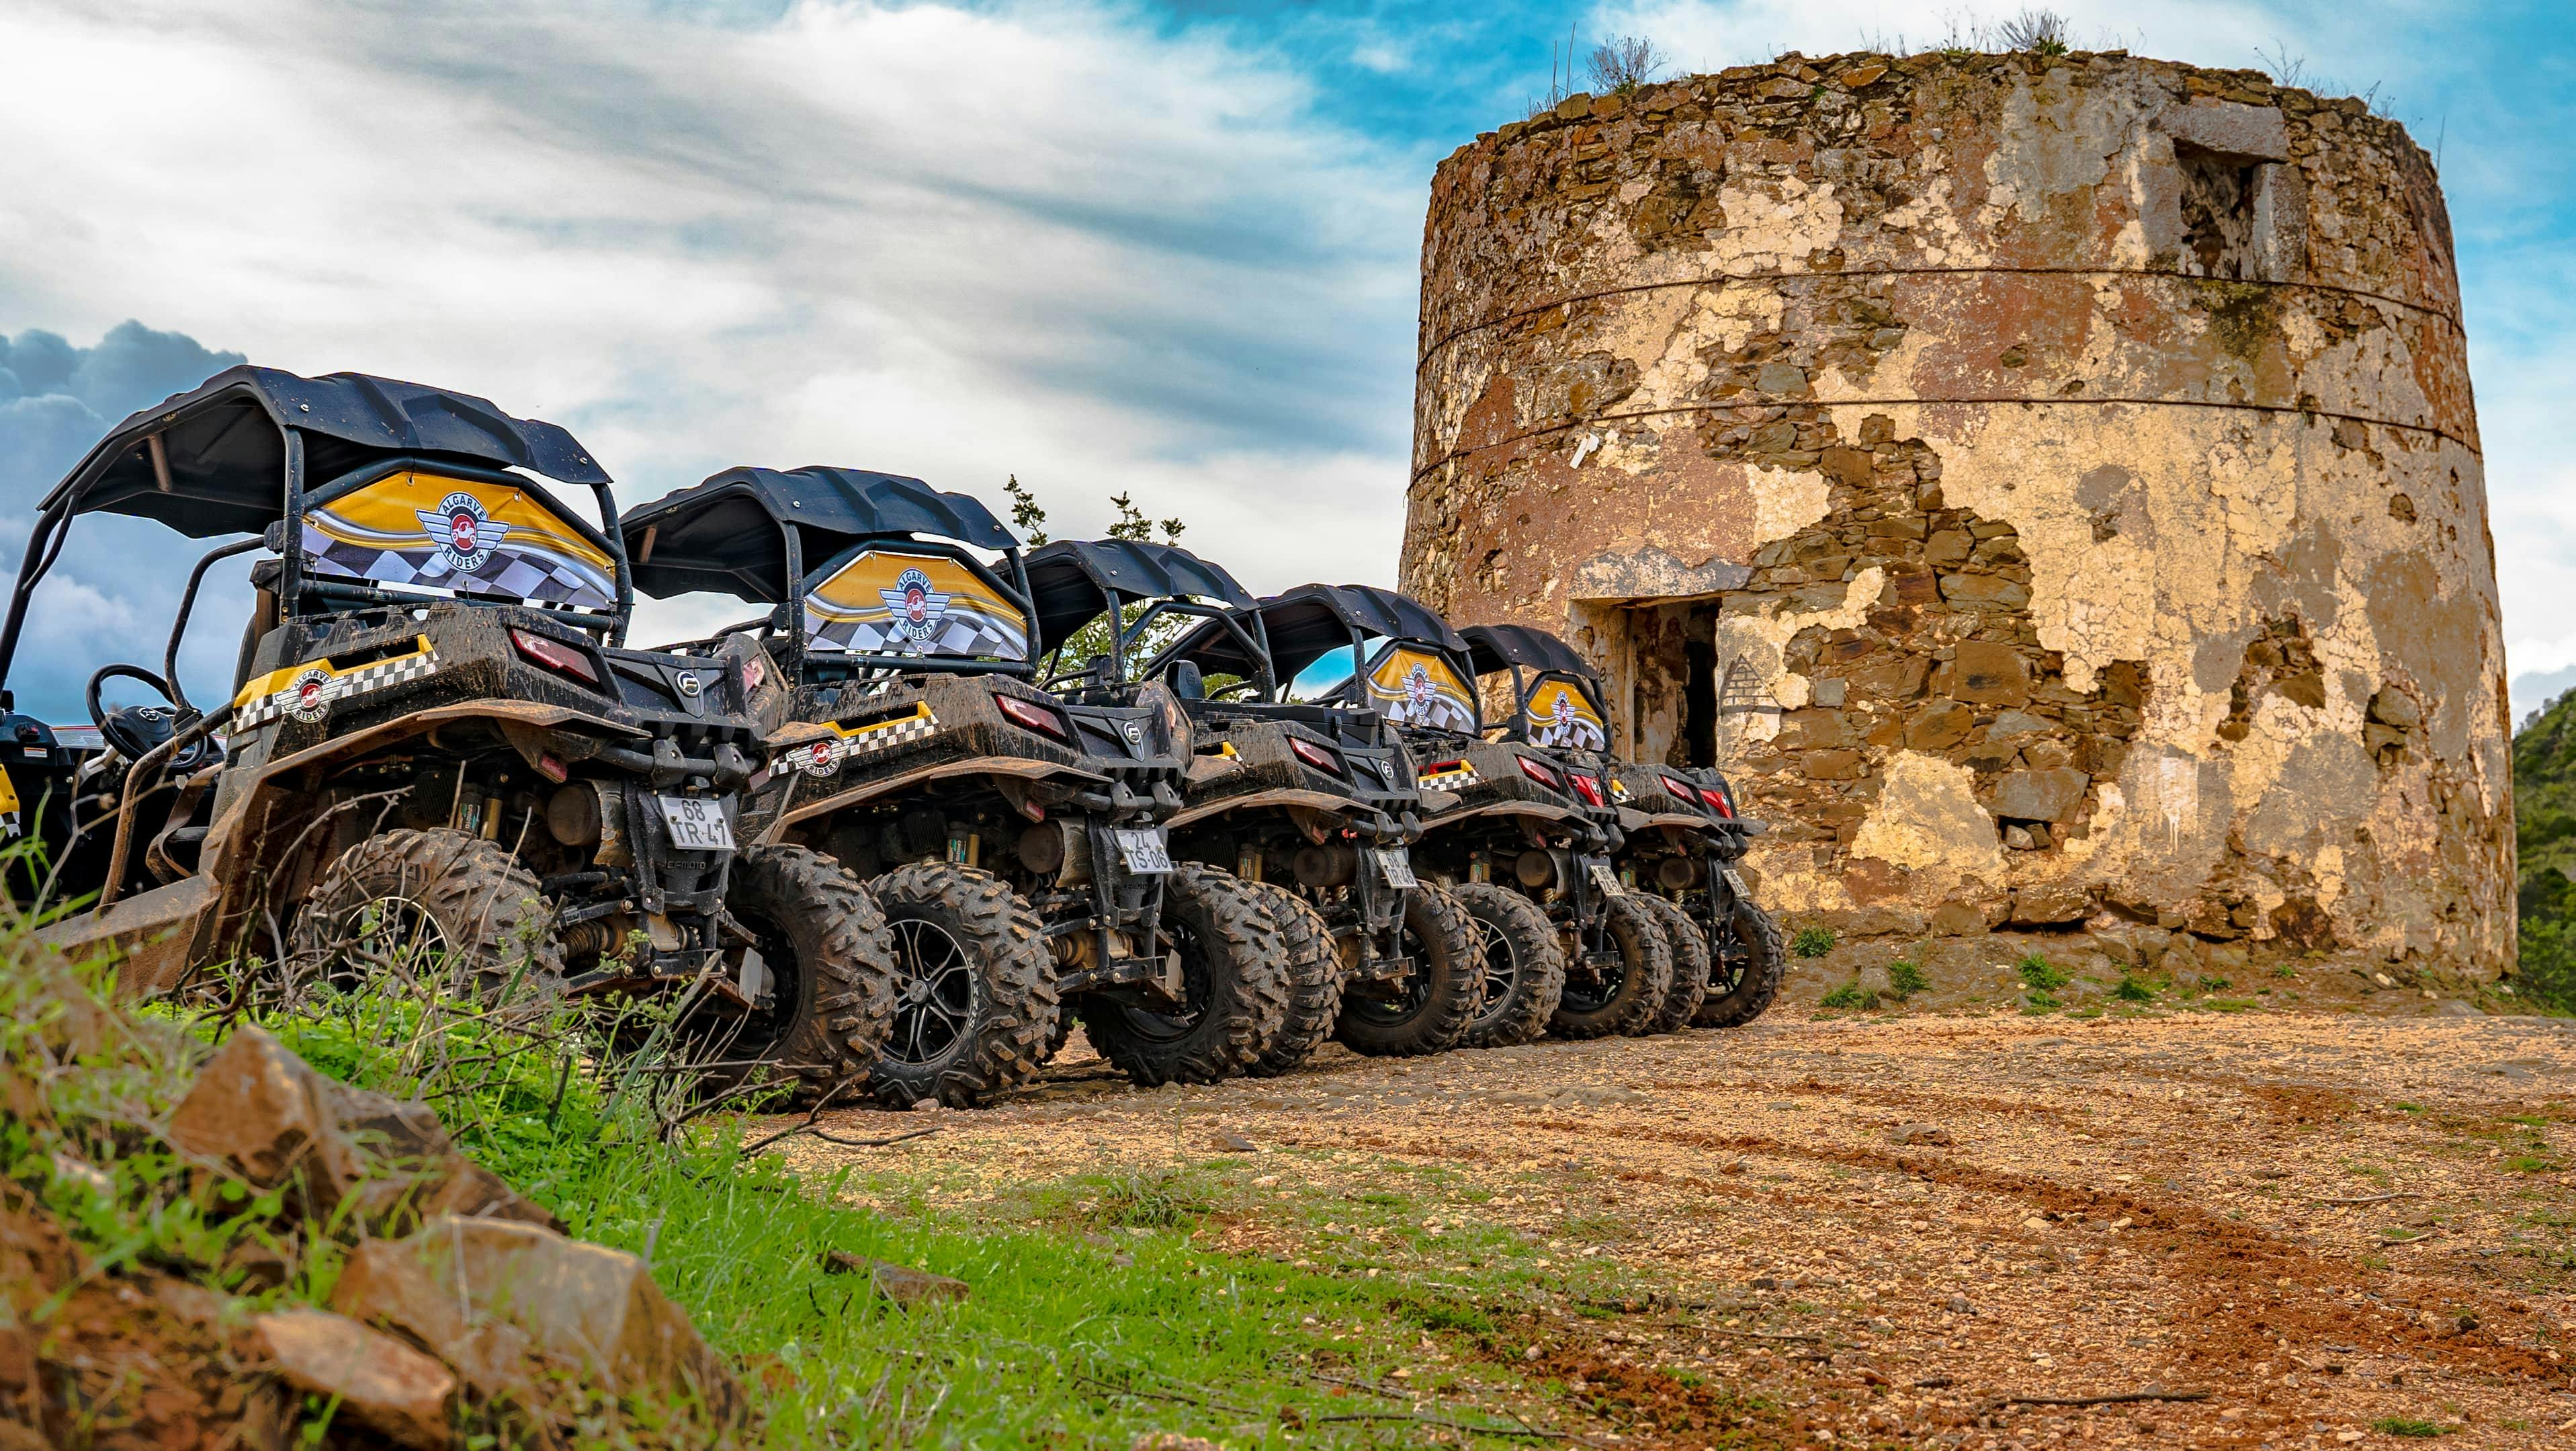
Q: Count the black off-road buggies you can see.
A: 5